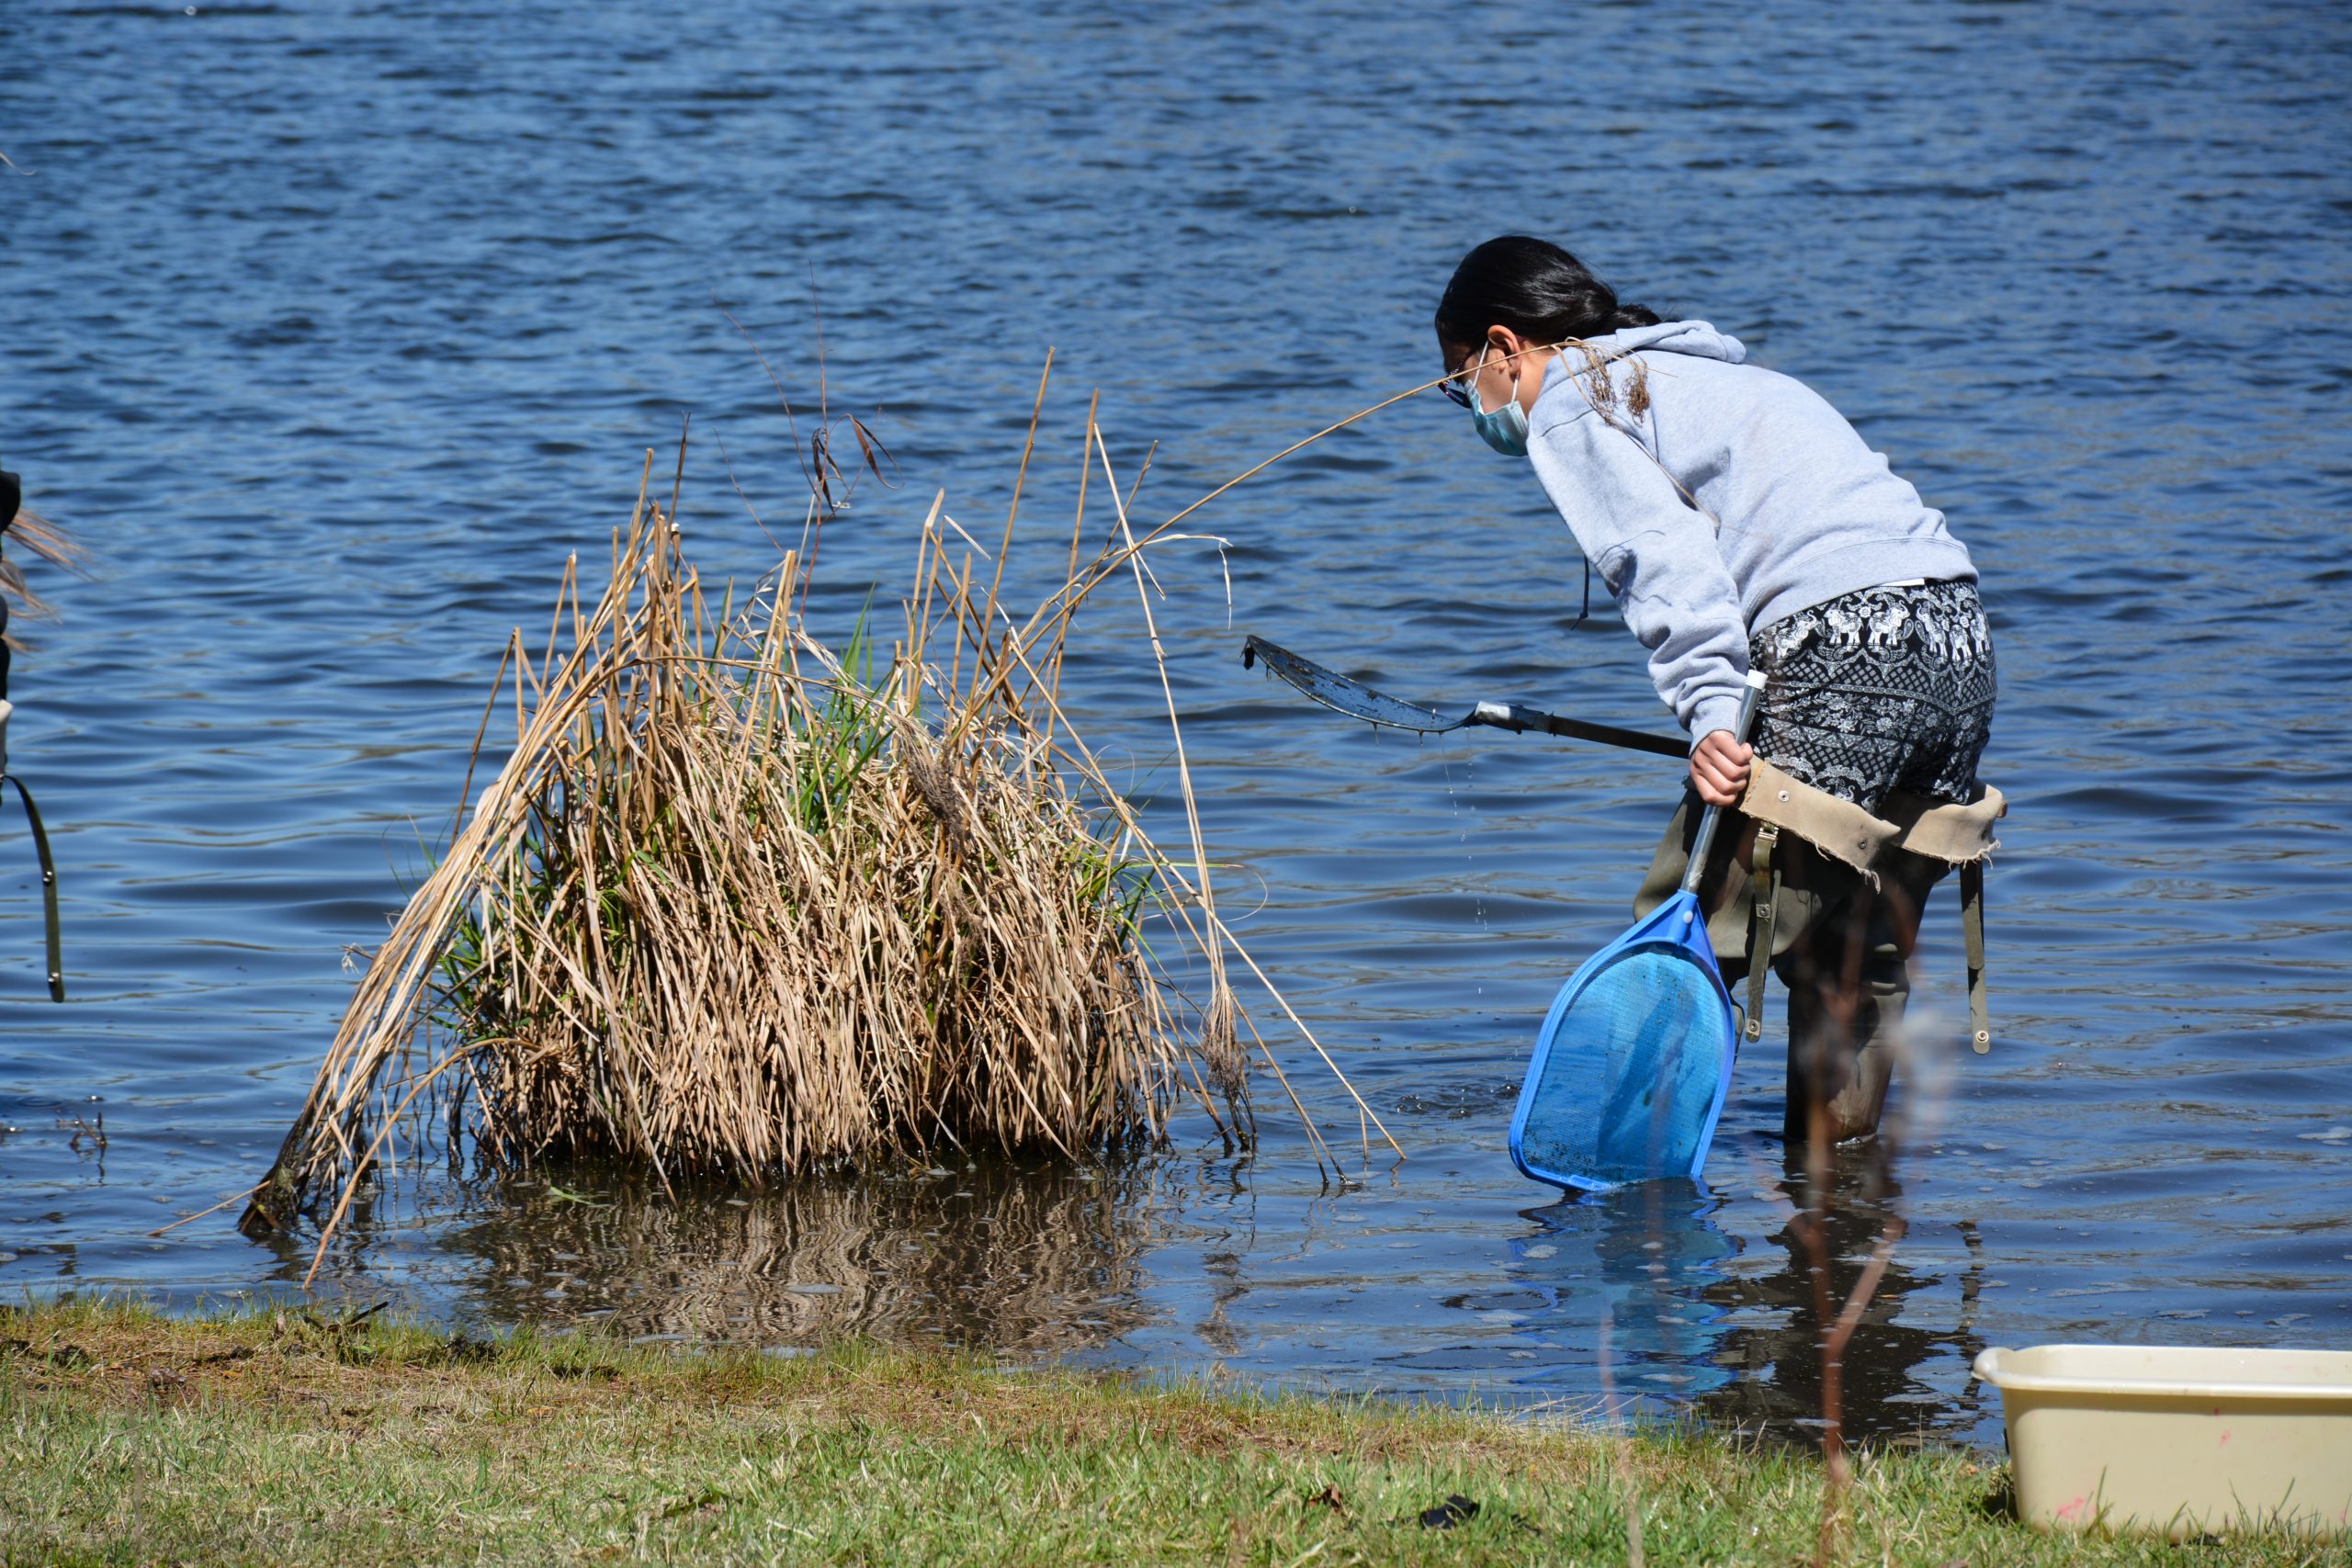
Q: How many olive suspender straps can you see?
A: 3